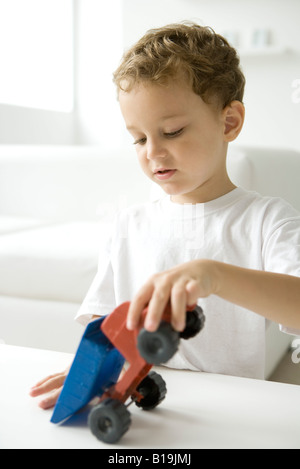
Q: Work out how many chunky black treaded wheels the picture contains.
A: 4